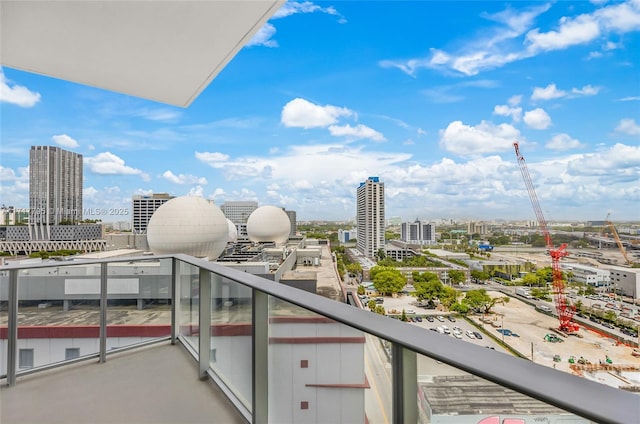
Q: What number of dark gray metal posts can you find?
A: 6